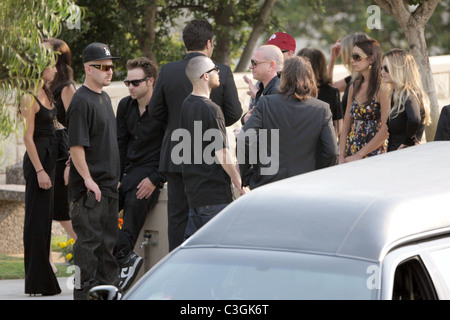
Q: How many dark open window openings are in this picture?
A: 1